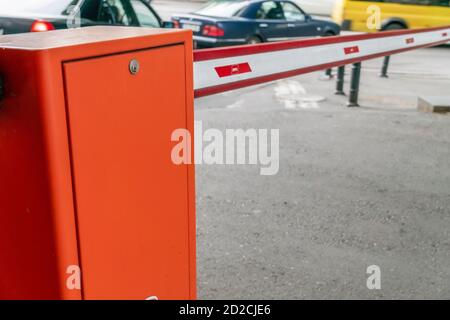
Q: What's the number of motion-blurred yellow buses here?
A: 1